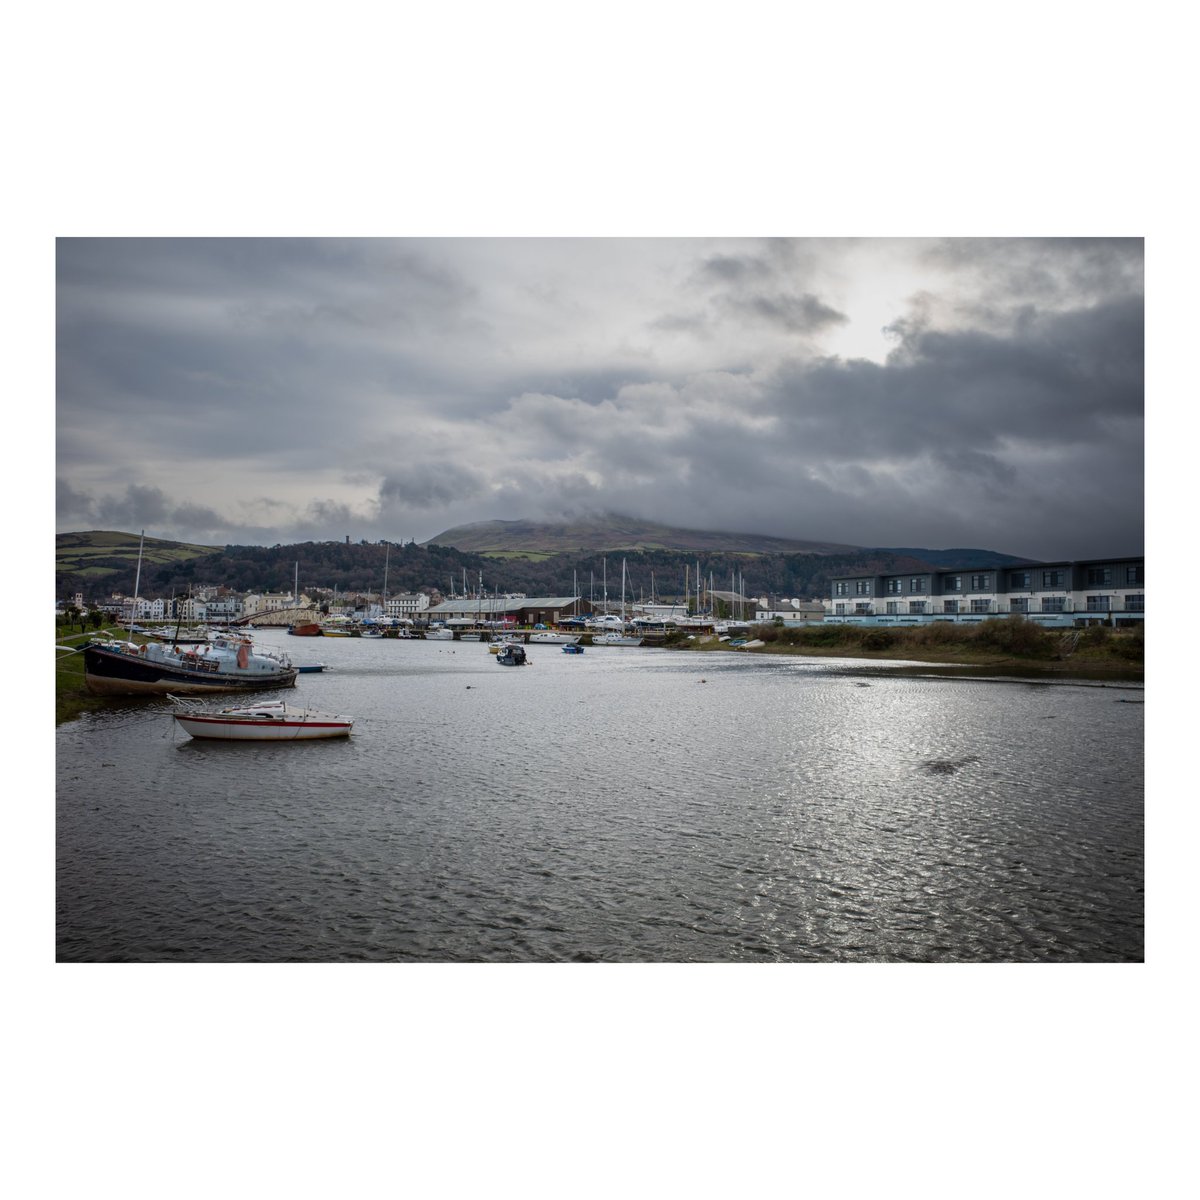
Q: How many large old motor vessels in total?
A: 1